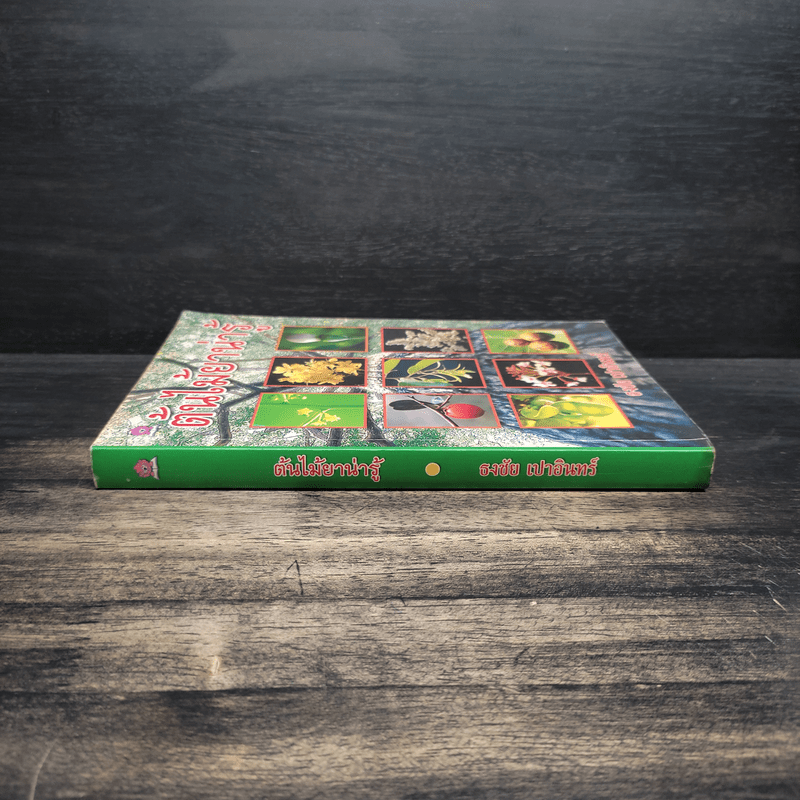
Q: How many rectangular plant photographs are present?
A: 9